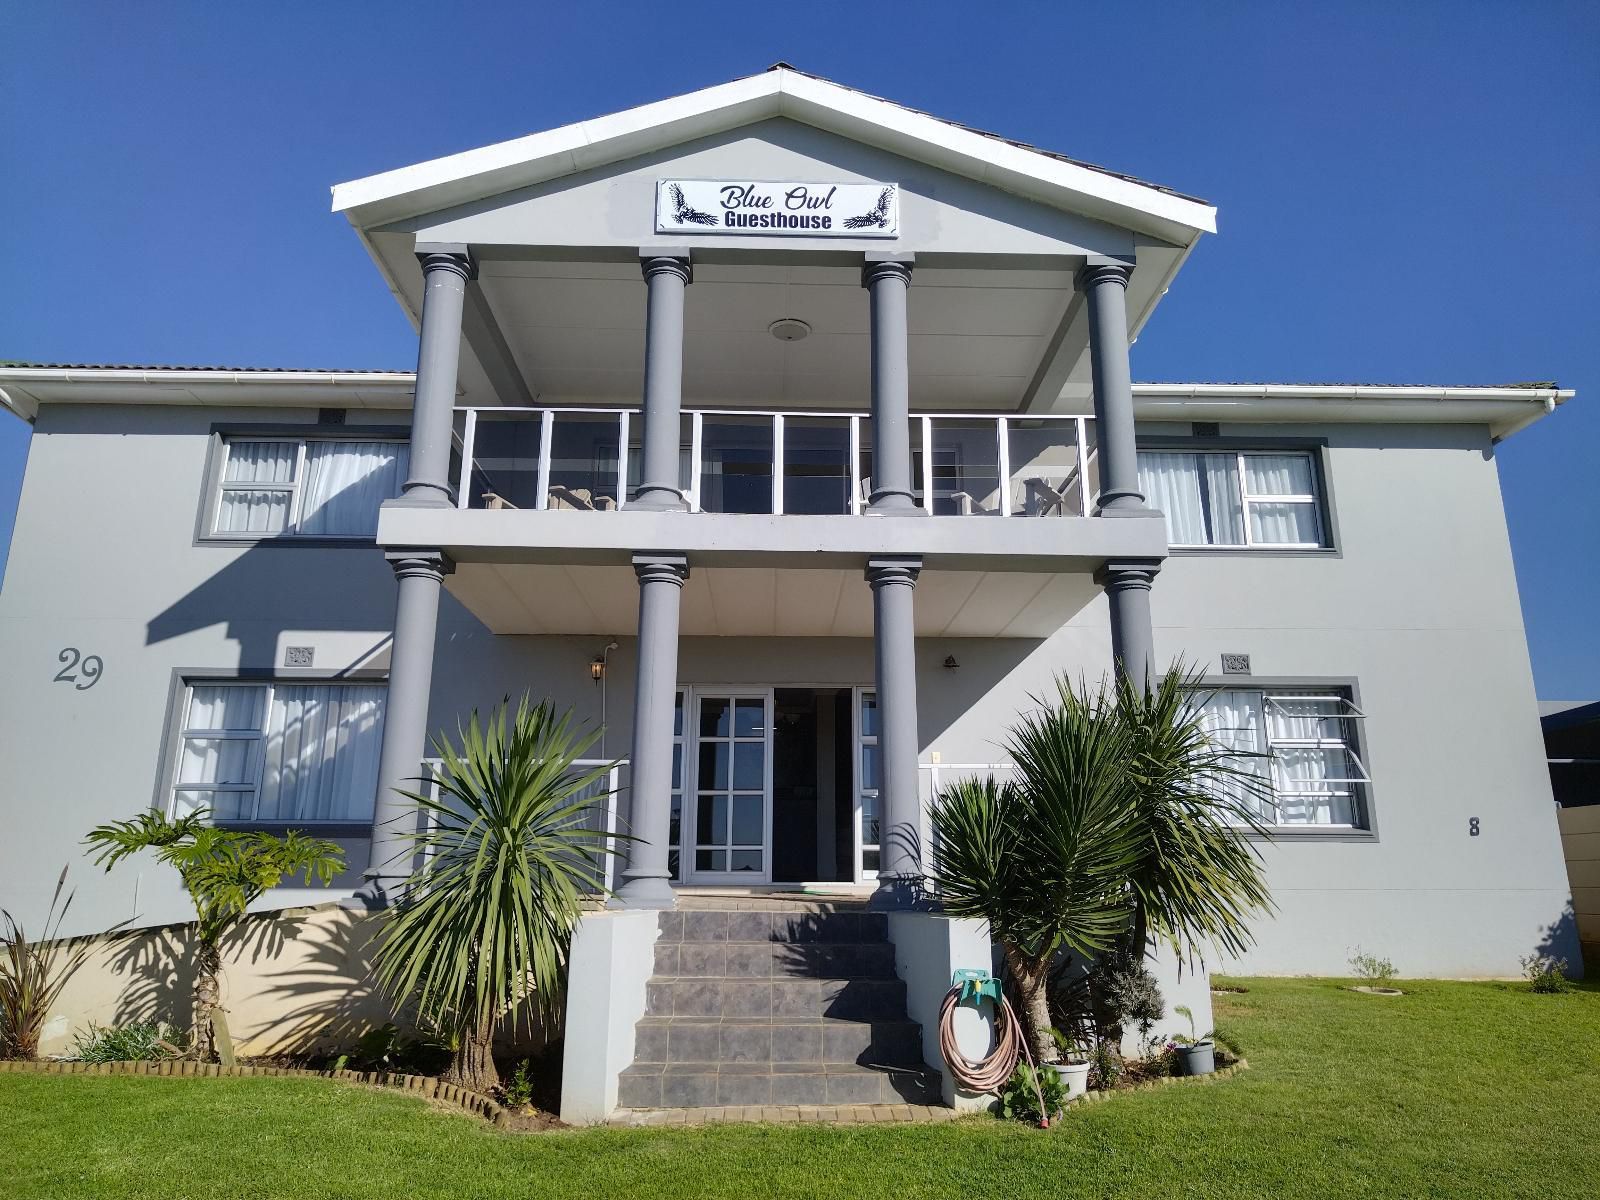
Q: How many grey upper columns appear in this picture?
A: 4